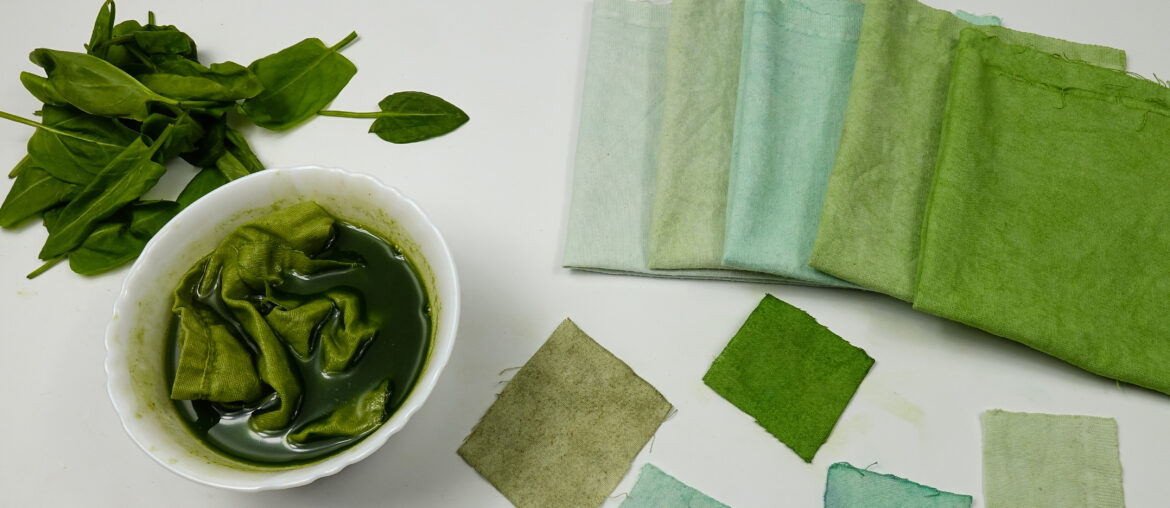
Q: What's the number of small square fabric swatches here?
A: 5